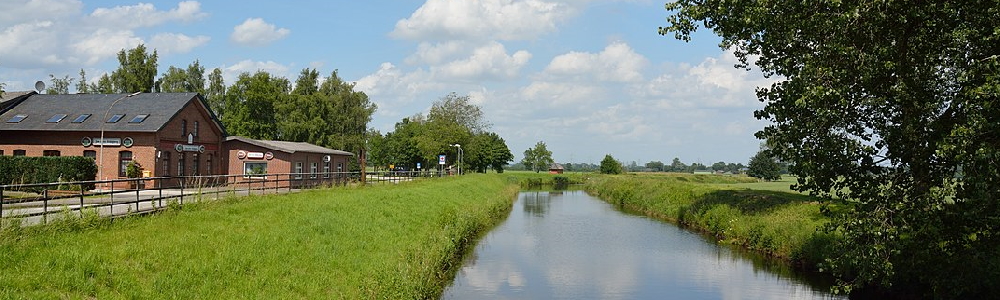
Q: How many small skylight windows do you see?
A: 5